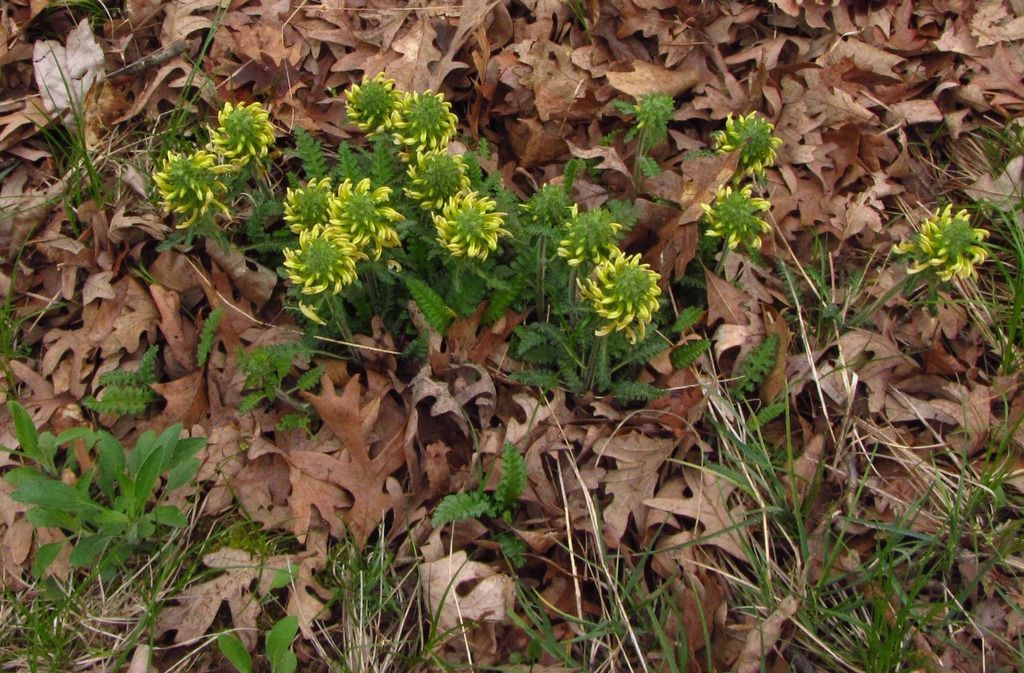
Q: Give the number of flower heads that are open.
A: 14